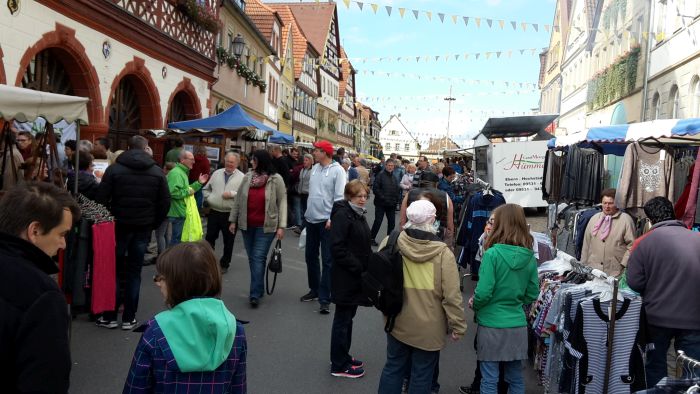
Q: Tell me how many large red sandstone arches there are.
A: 3